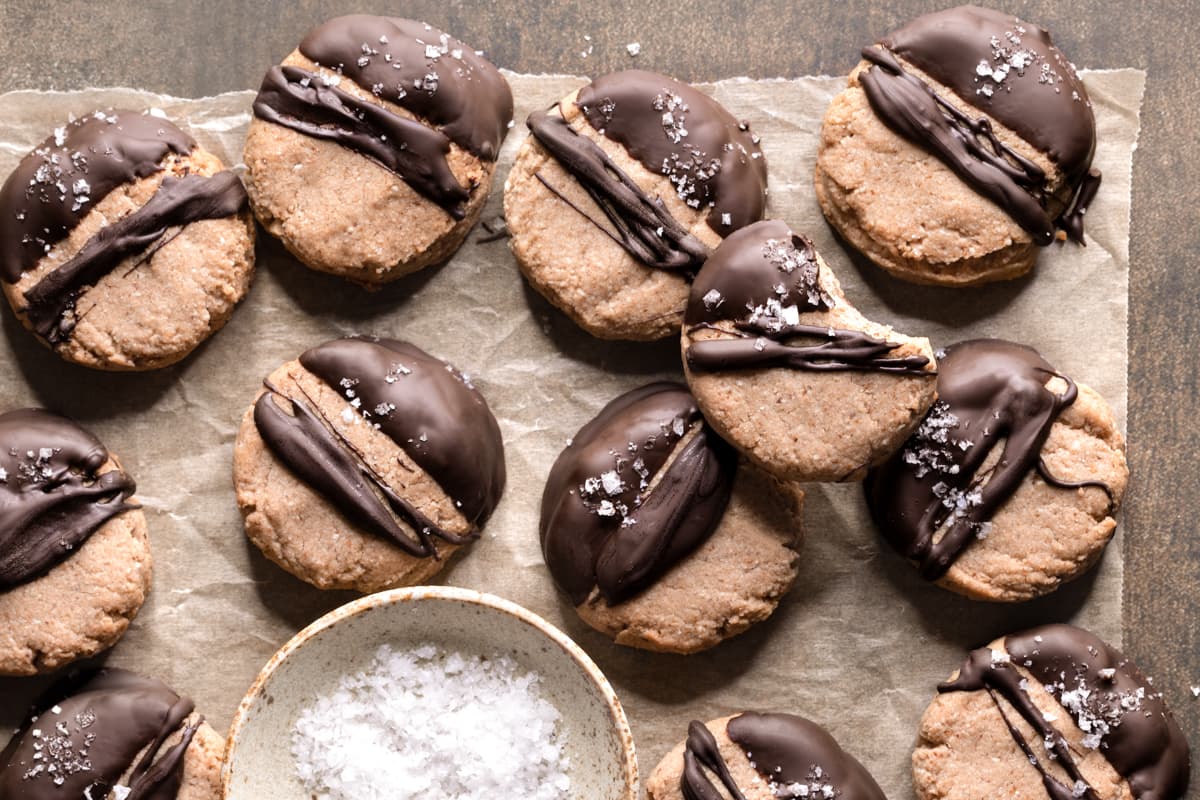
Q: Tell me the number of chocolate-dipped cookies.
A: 12